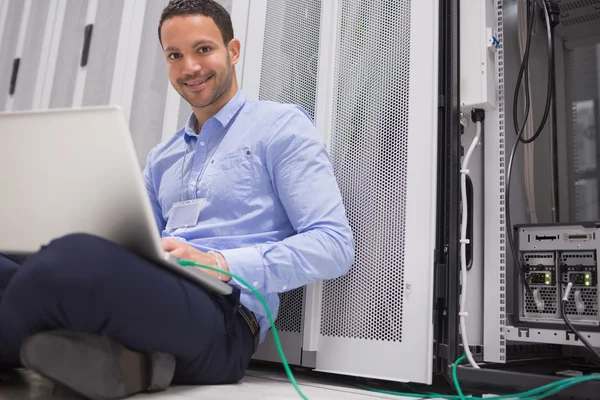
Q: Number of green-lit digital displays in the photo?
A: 2